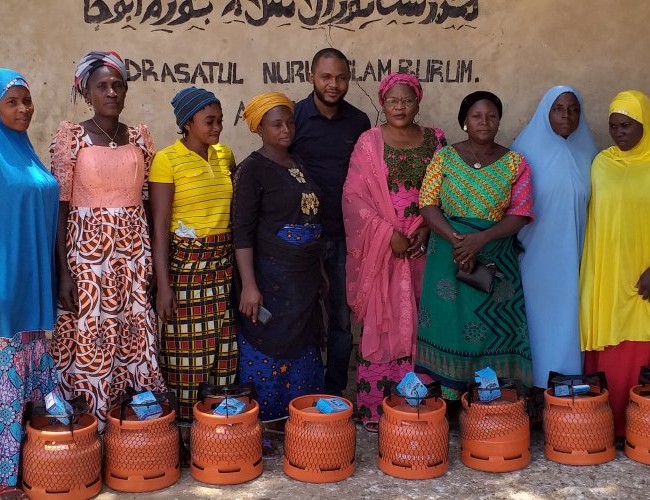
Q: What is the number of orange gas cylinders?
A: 8